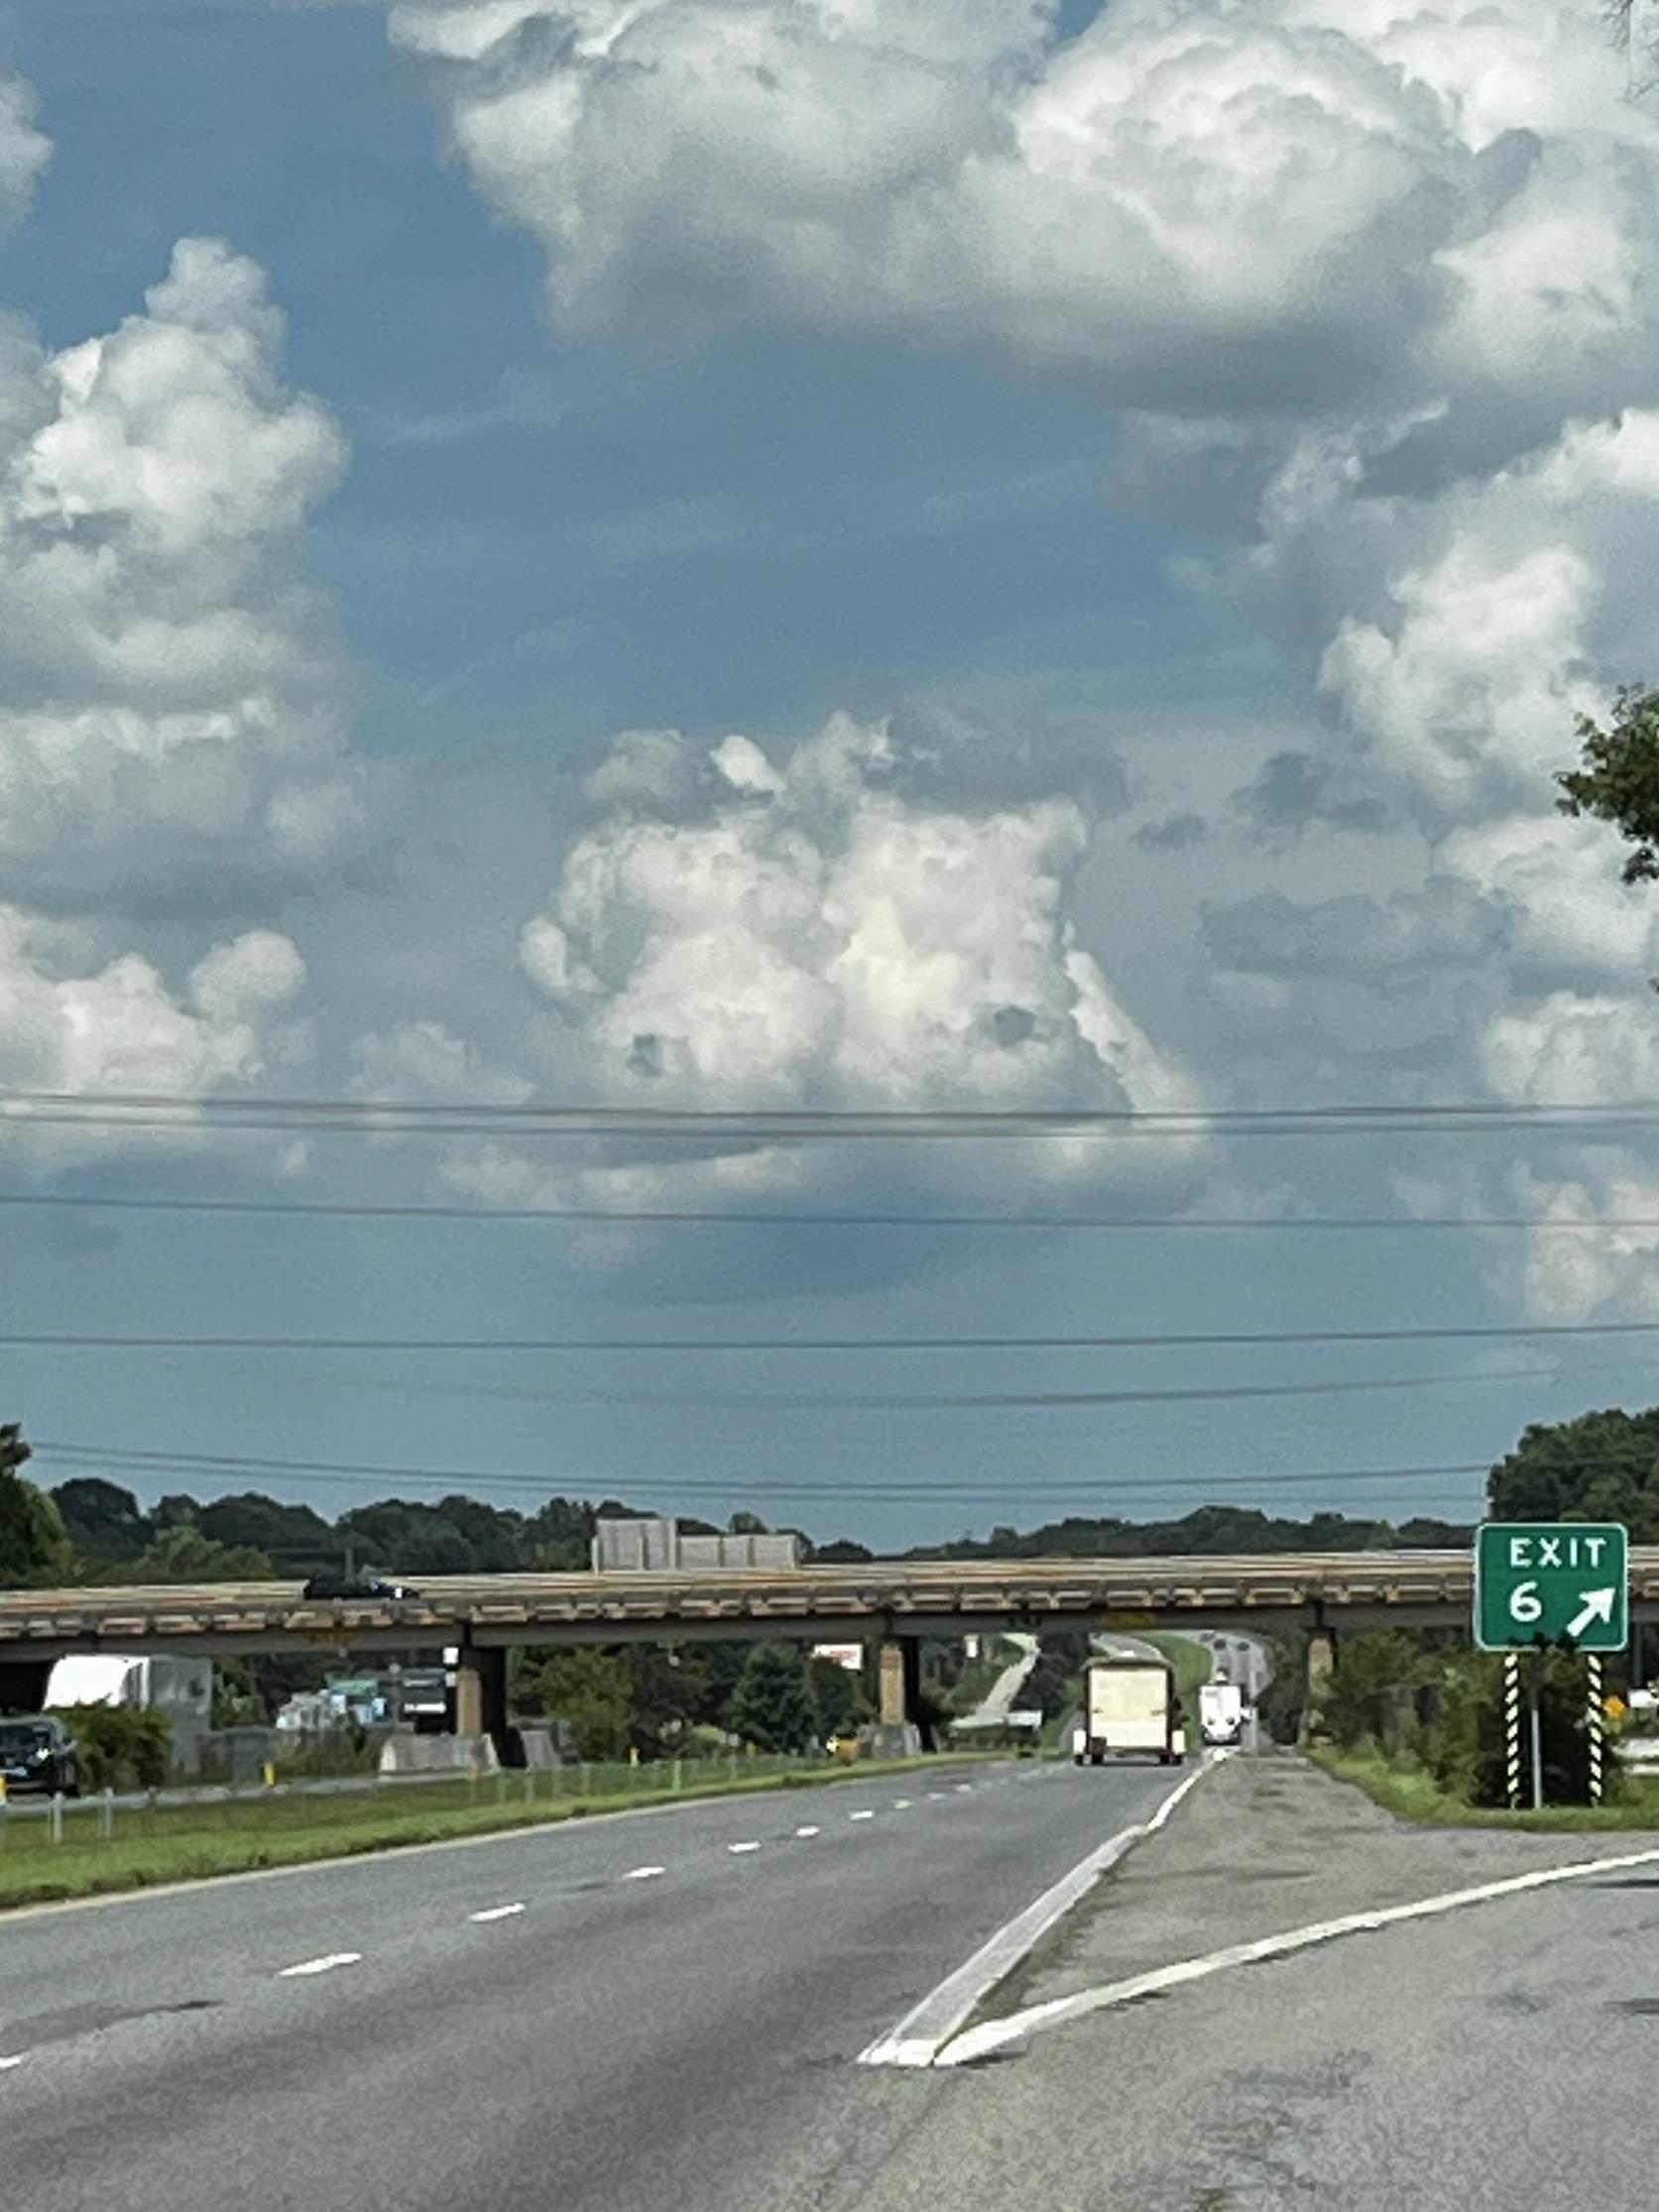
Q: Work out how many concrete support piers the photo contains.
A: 3